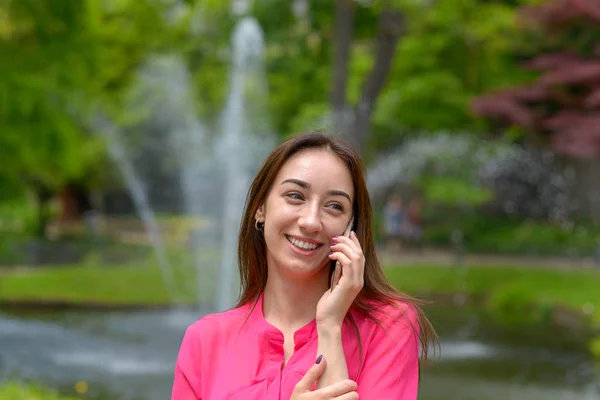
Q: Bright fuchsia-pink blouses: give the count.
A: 1